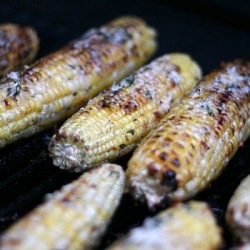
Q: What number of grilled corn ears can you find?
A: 7